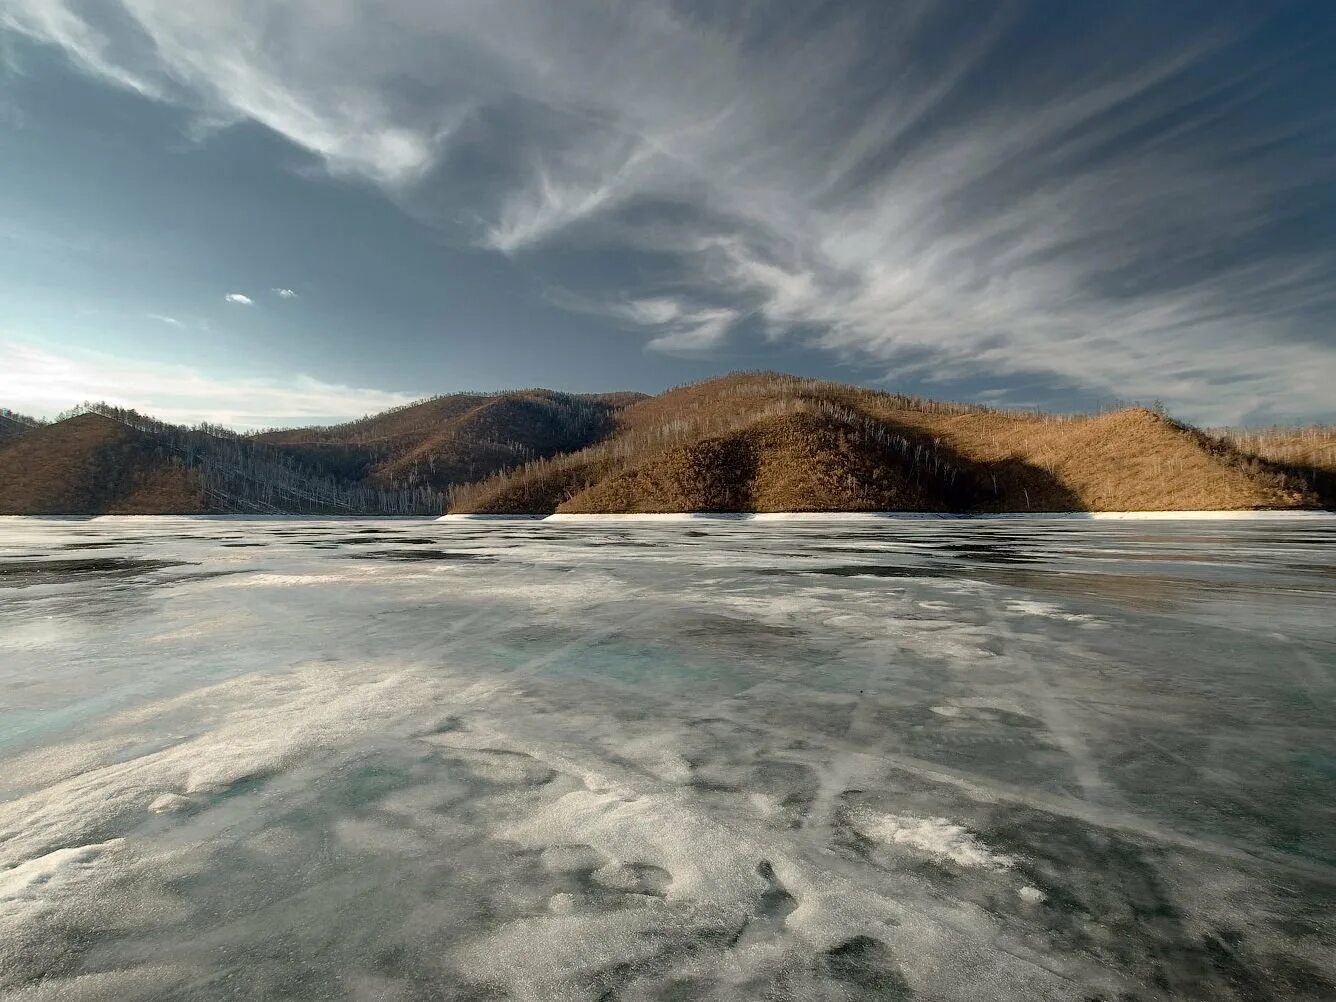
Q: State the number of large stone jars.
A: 0